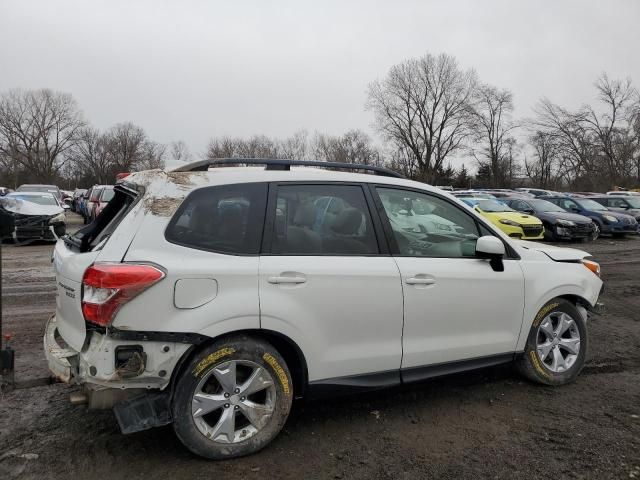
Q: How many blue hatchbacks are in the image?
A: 1